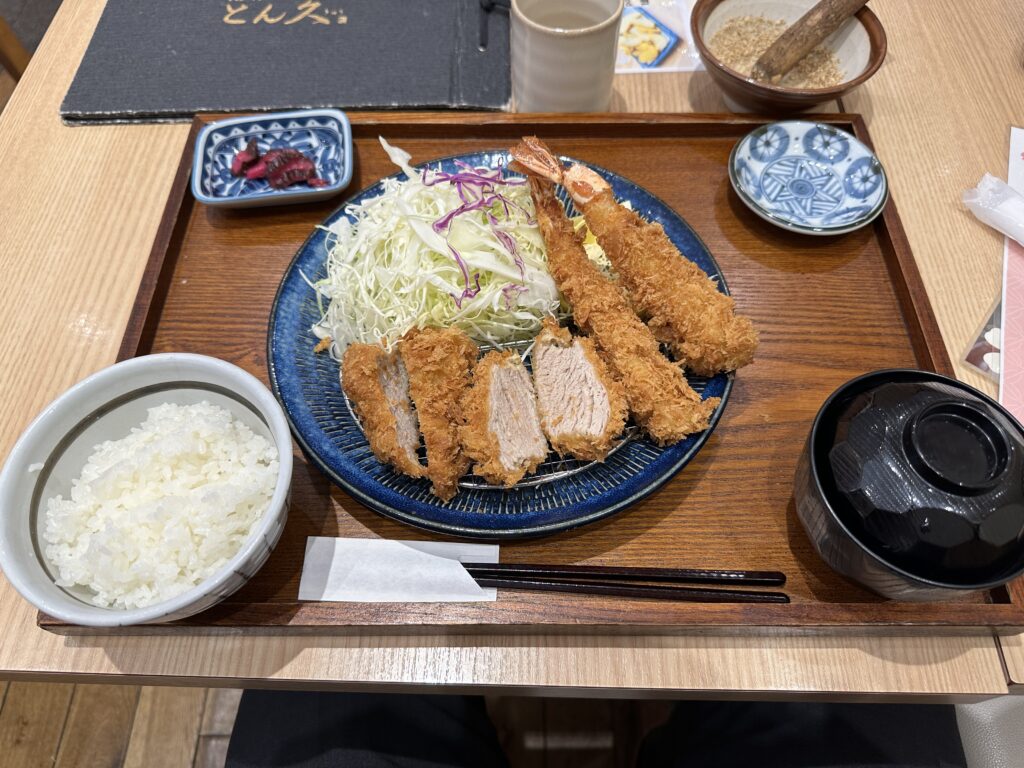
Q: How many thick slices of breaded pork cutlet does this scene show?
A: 4